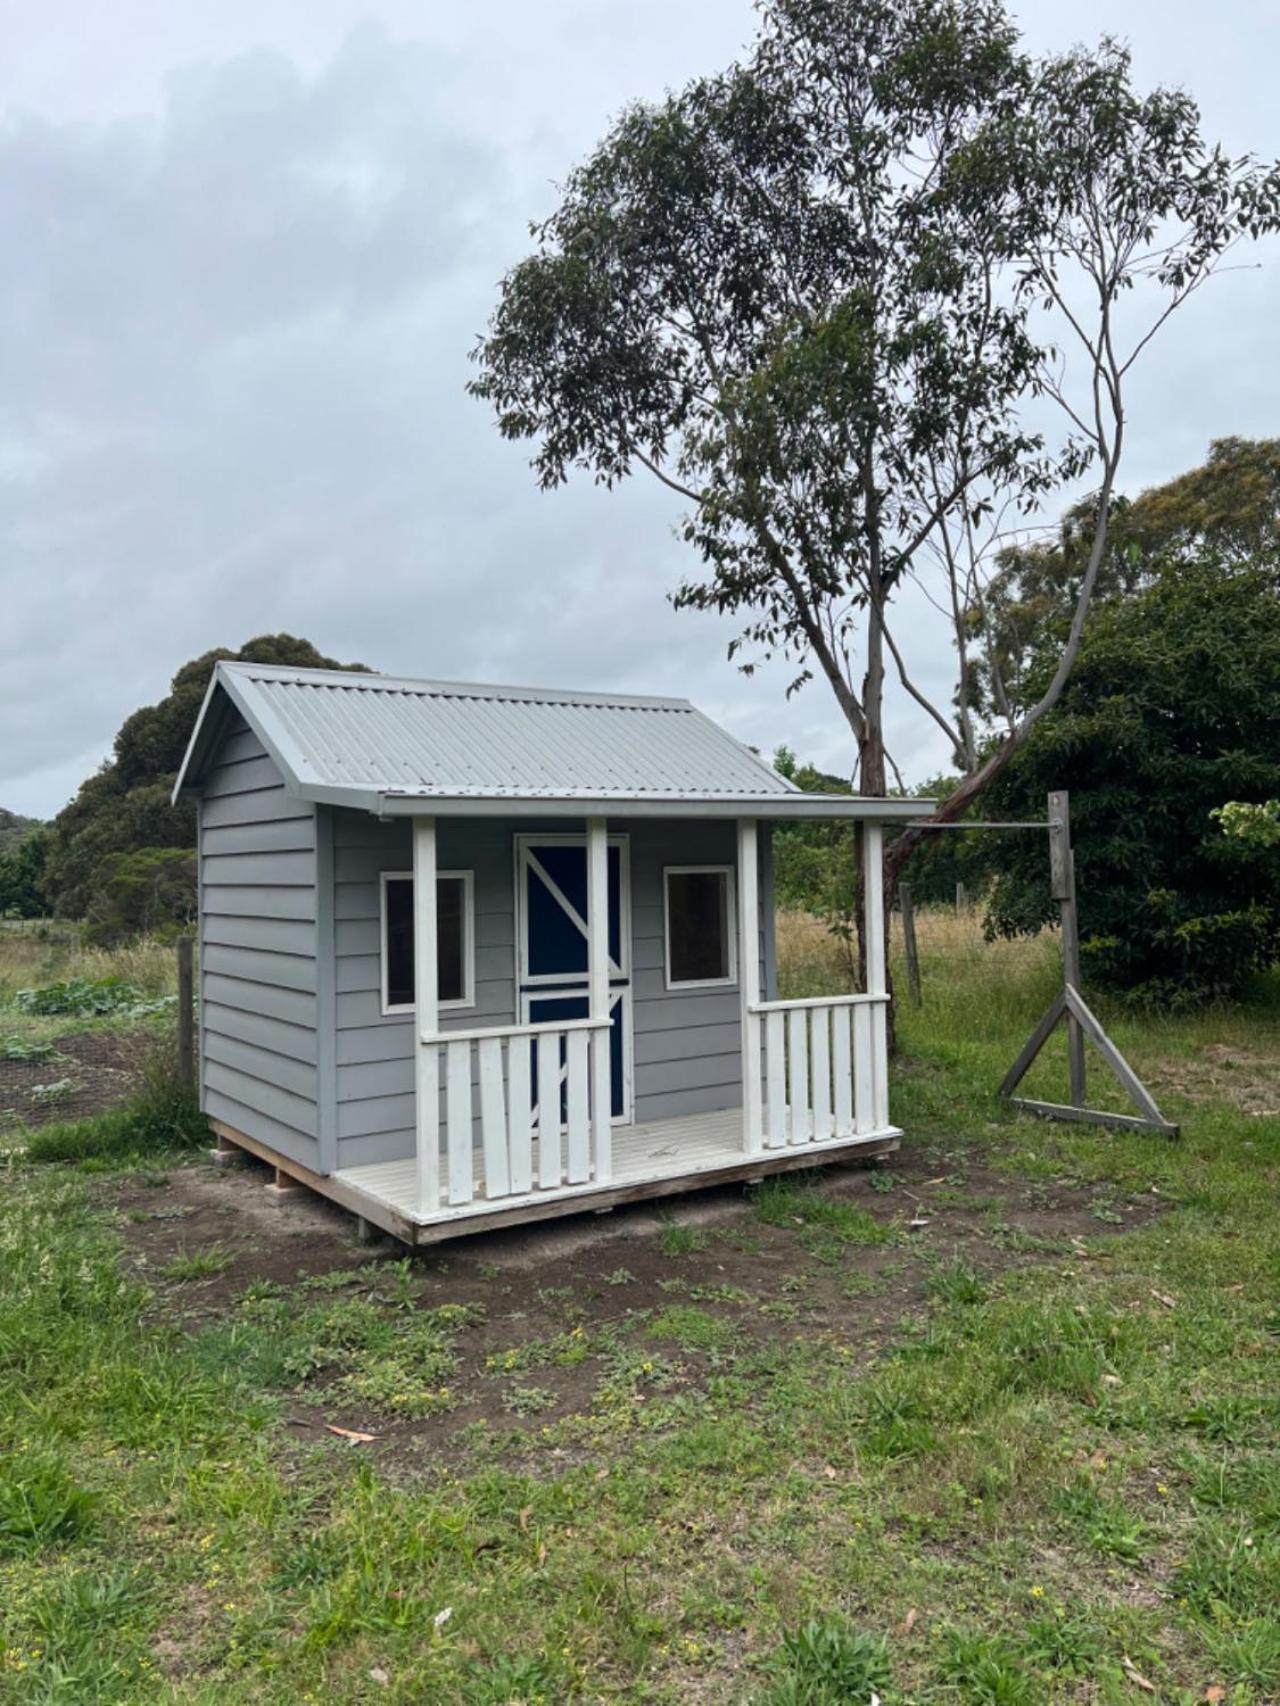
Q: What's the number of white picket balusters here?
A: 10